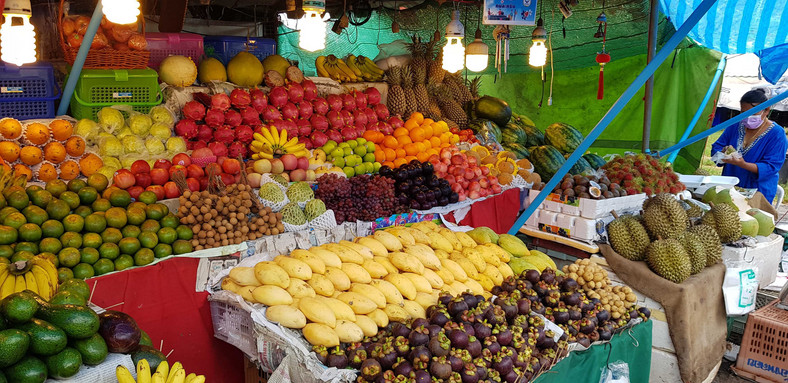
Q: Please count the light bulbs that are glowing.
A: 6